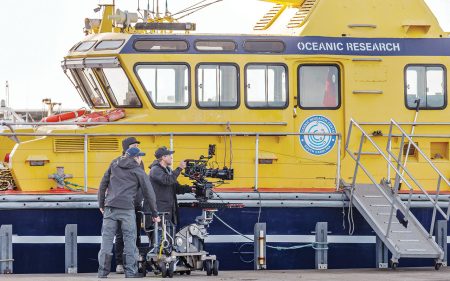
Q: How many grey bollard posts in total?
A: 6